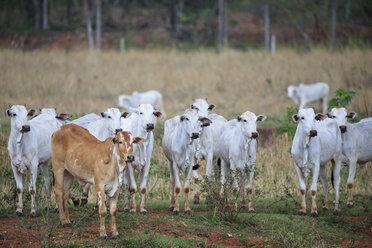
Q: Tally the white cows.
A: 11